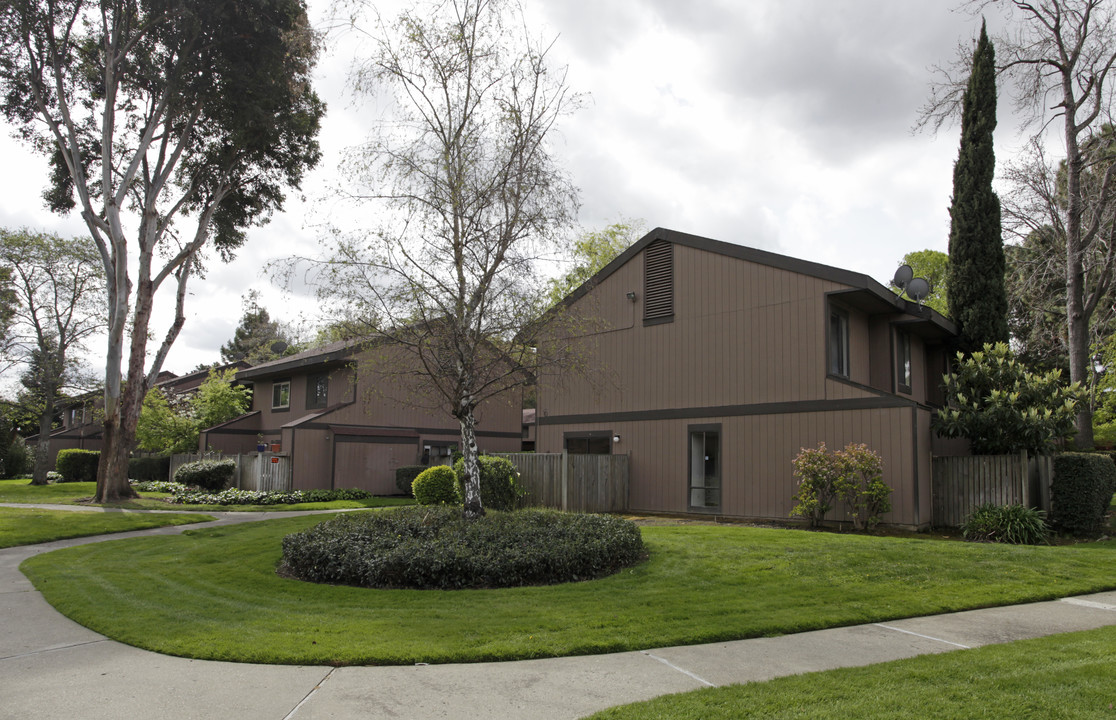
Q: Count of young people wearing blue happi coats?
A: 0